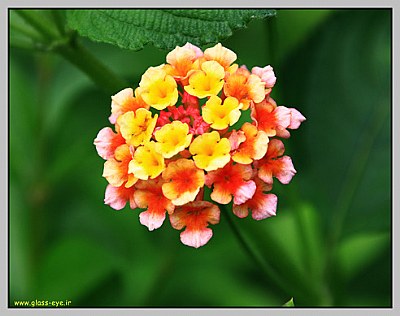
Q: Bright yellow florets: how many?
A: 7